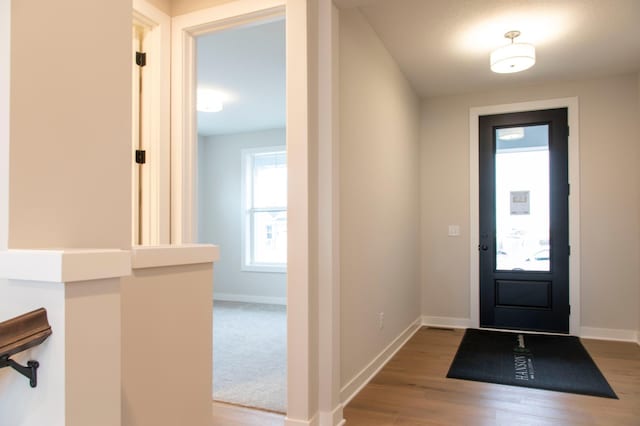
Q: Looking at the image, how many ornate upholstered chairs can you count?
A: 0